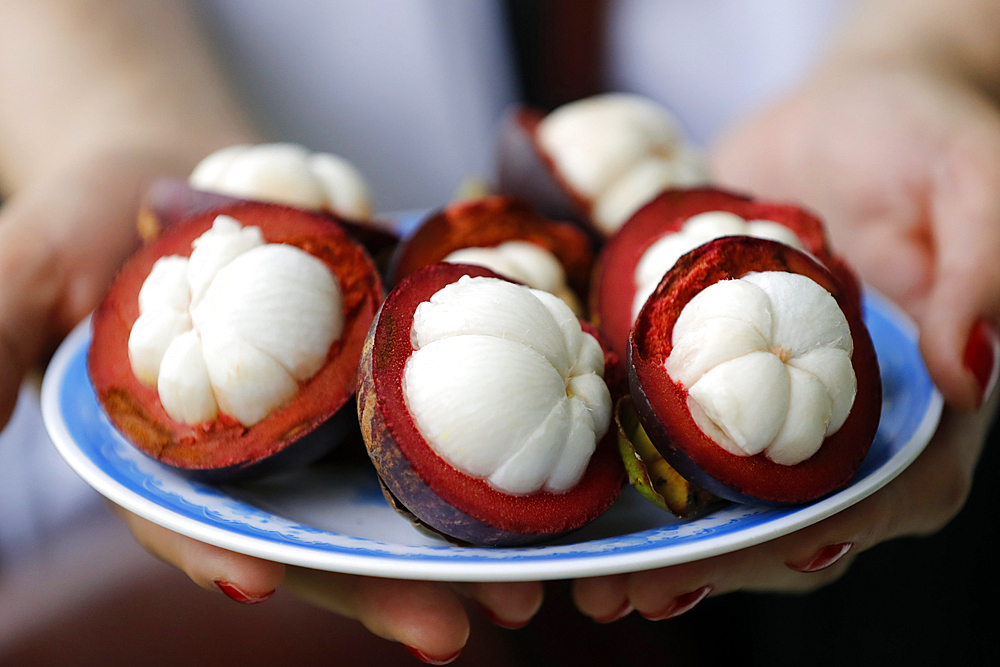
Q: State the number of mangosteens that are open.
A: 7